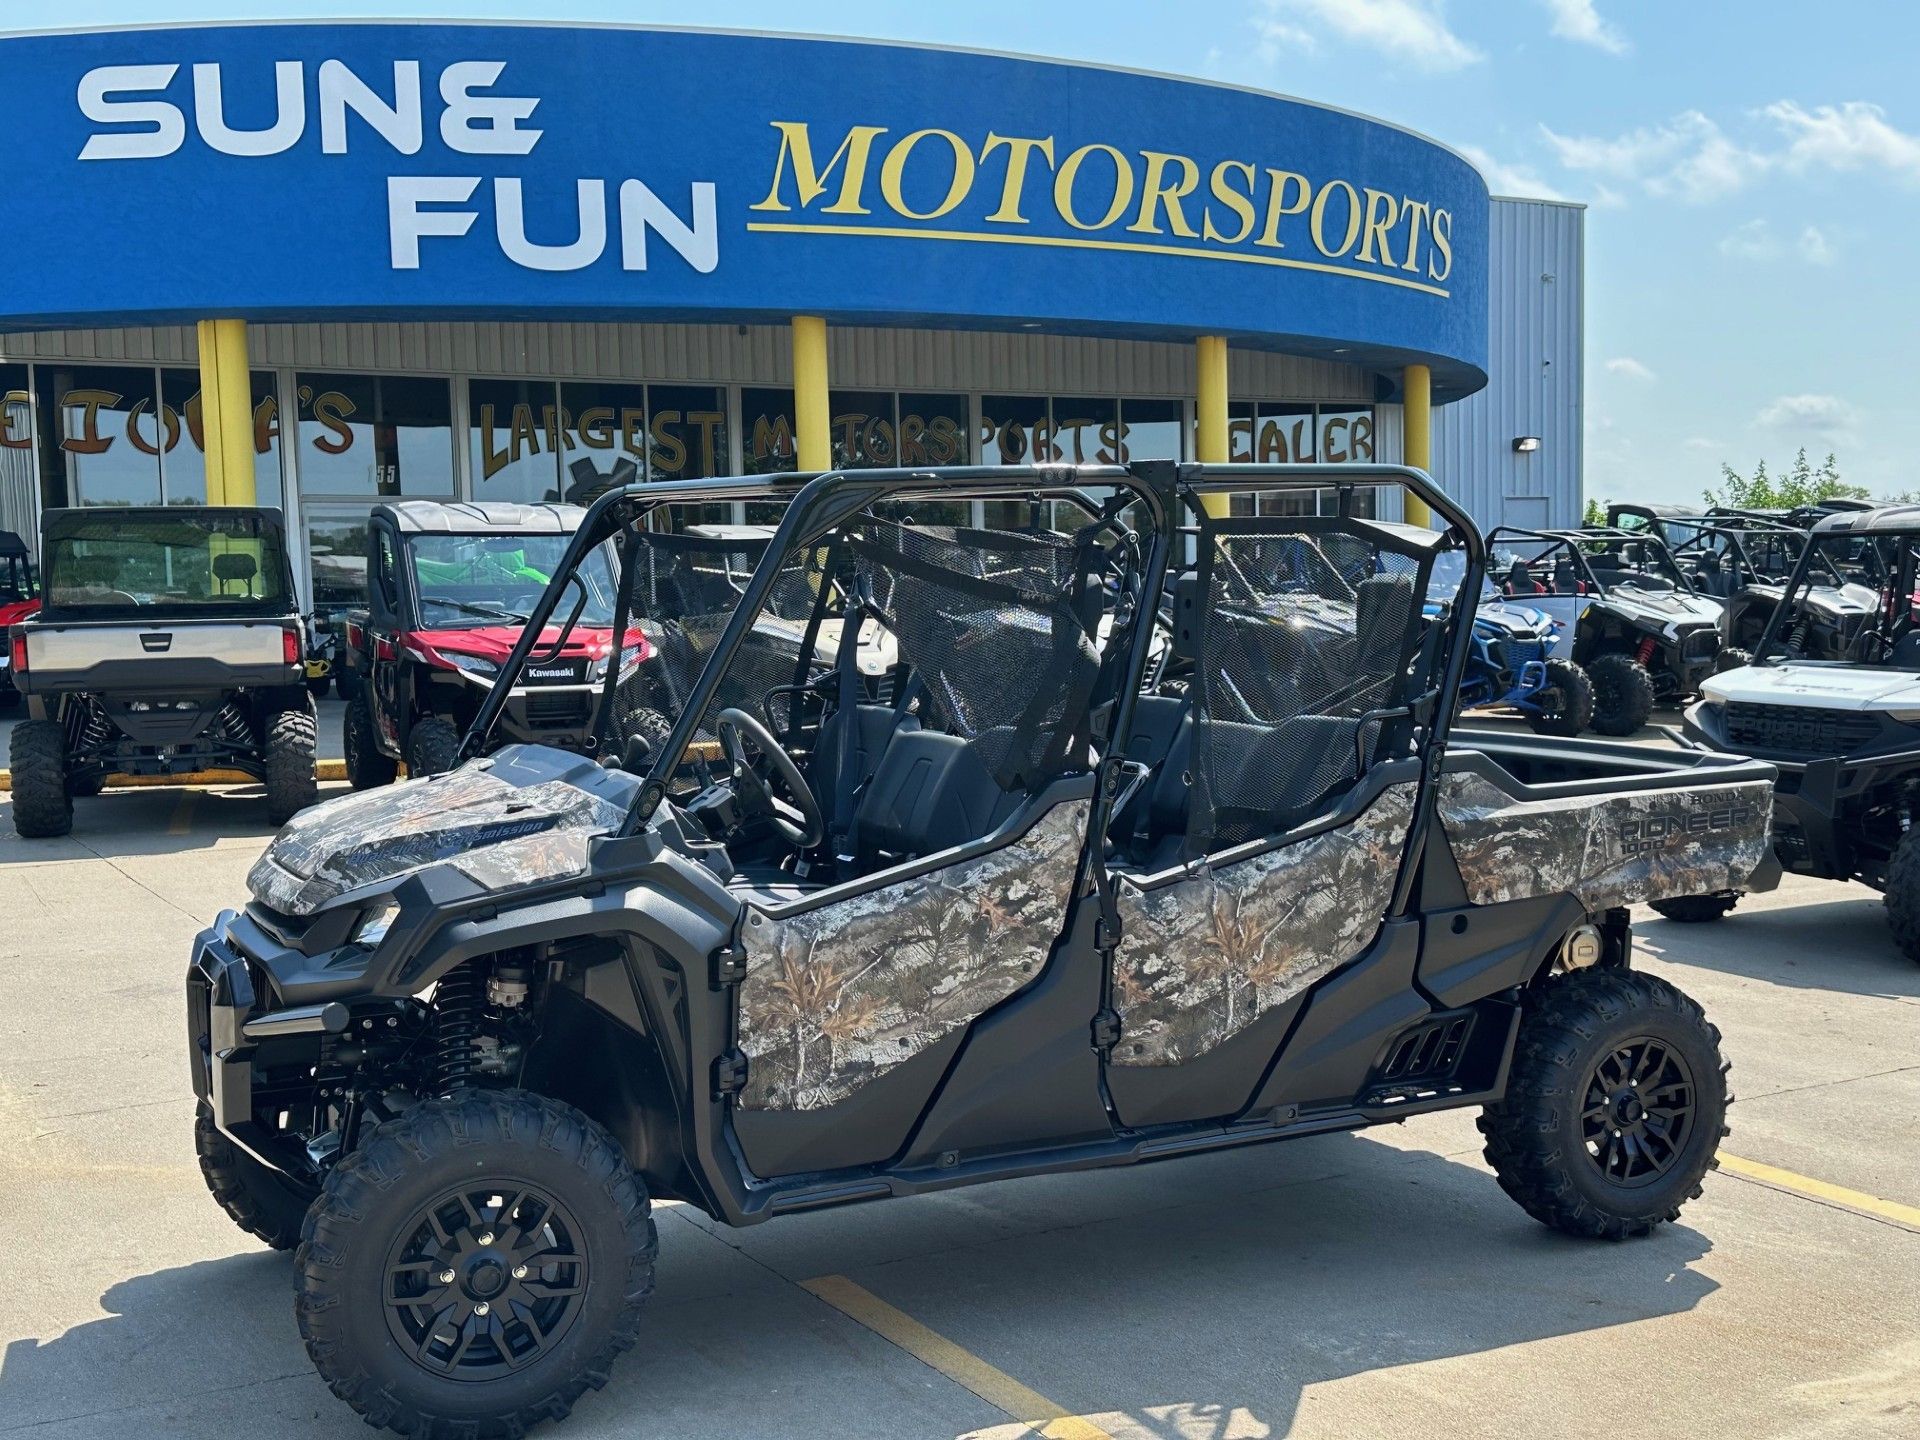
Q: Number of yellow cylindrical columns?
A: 4